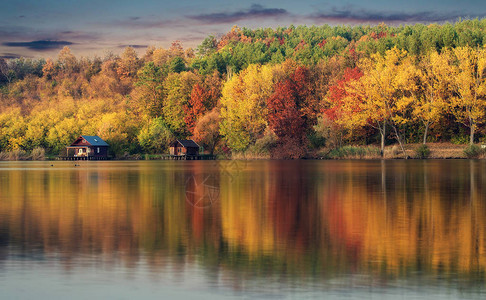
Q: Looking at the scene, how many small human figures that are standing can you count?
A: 0